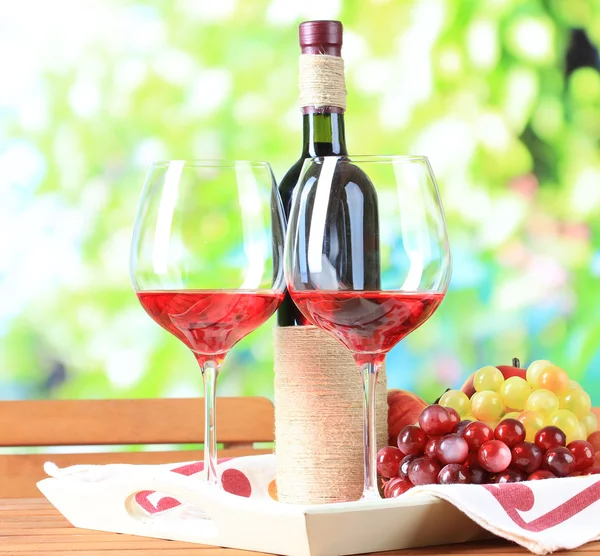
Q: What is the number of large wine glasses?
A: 2